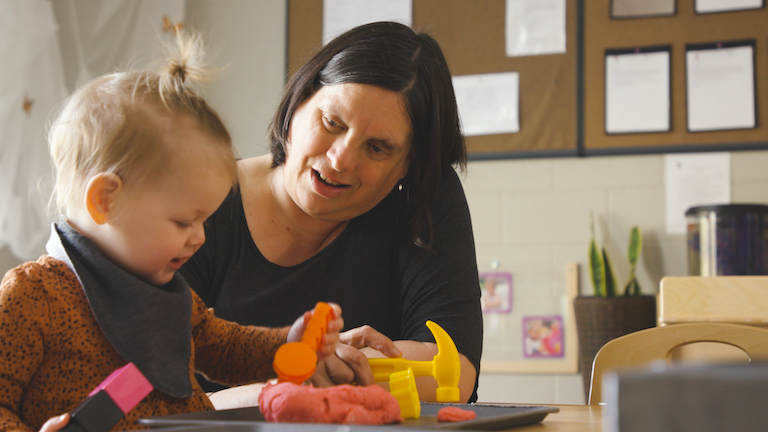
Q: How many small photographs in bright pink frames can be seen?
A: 2